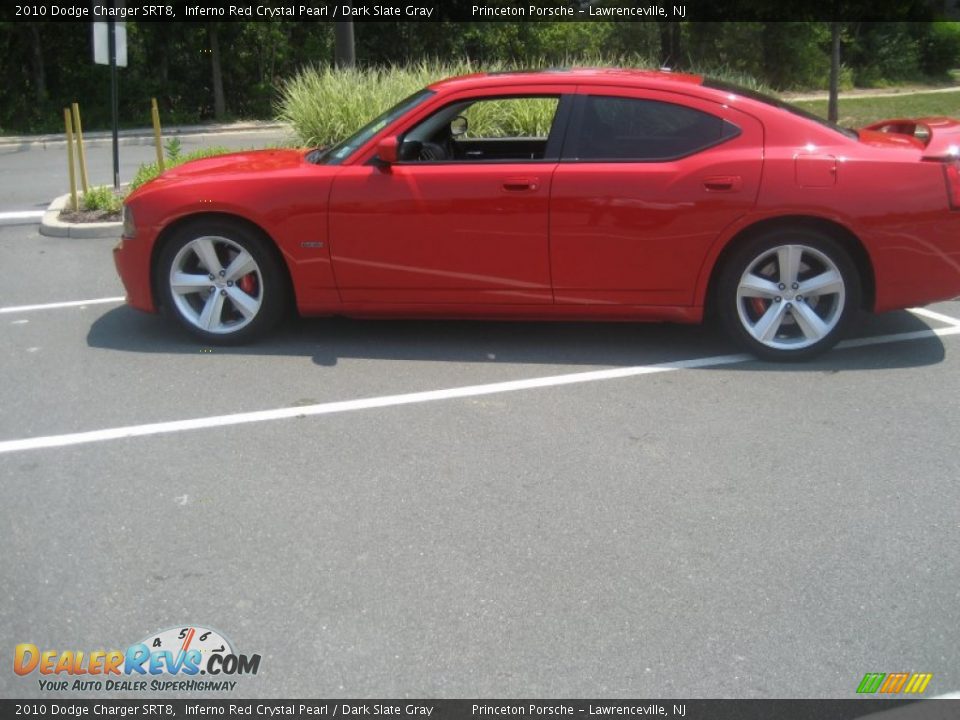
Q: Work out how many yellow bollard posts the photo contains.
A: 3